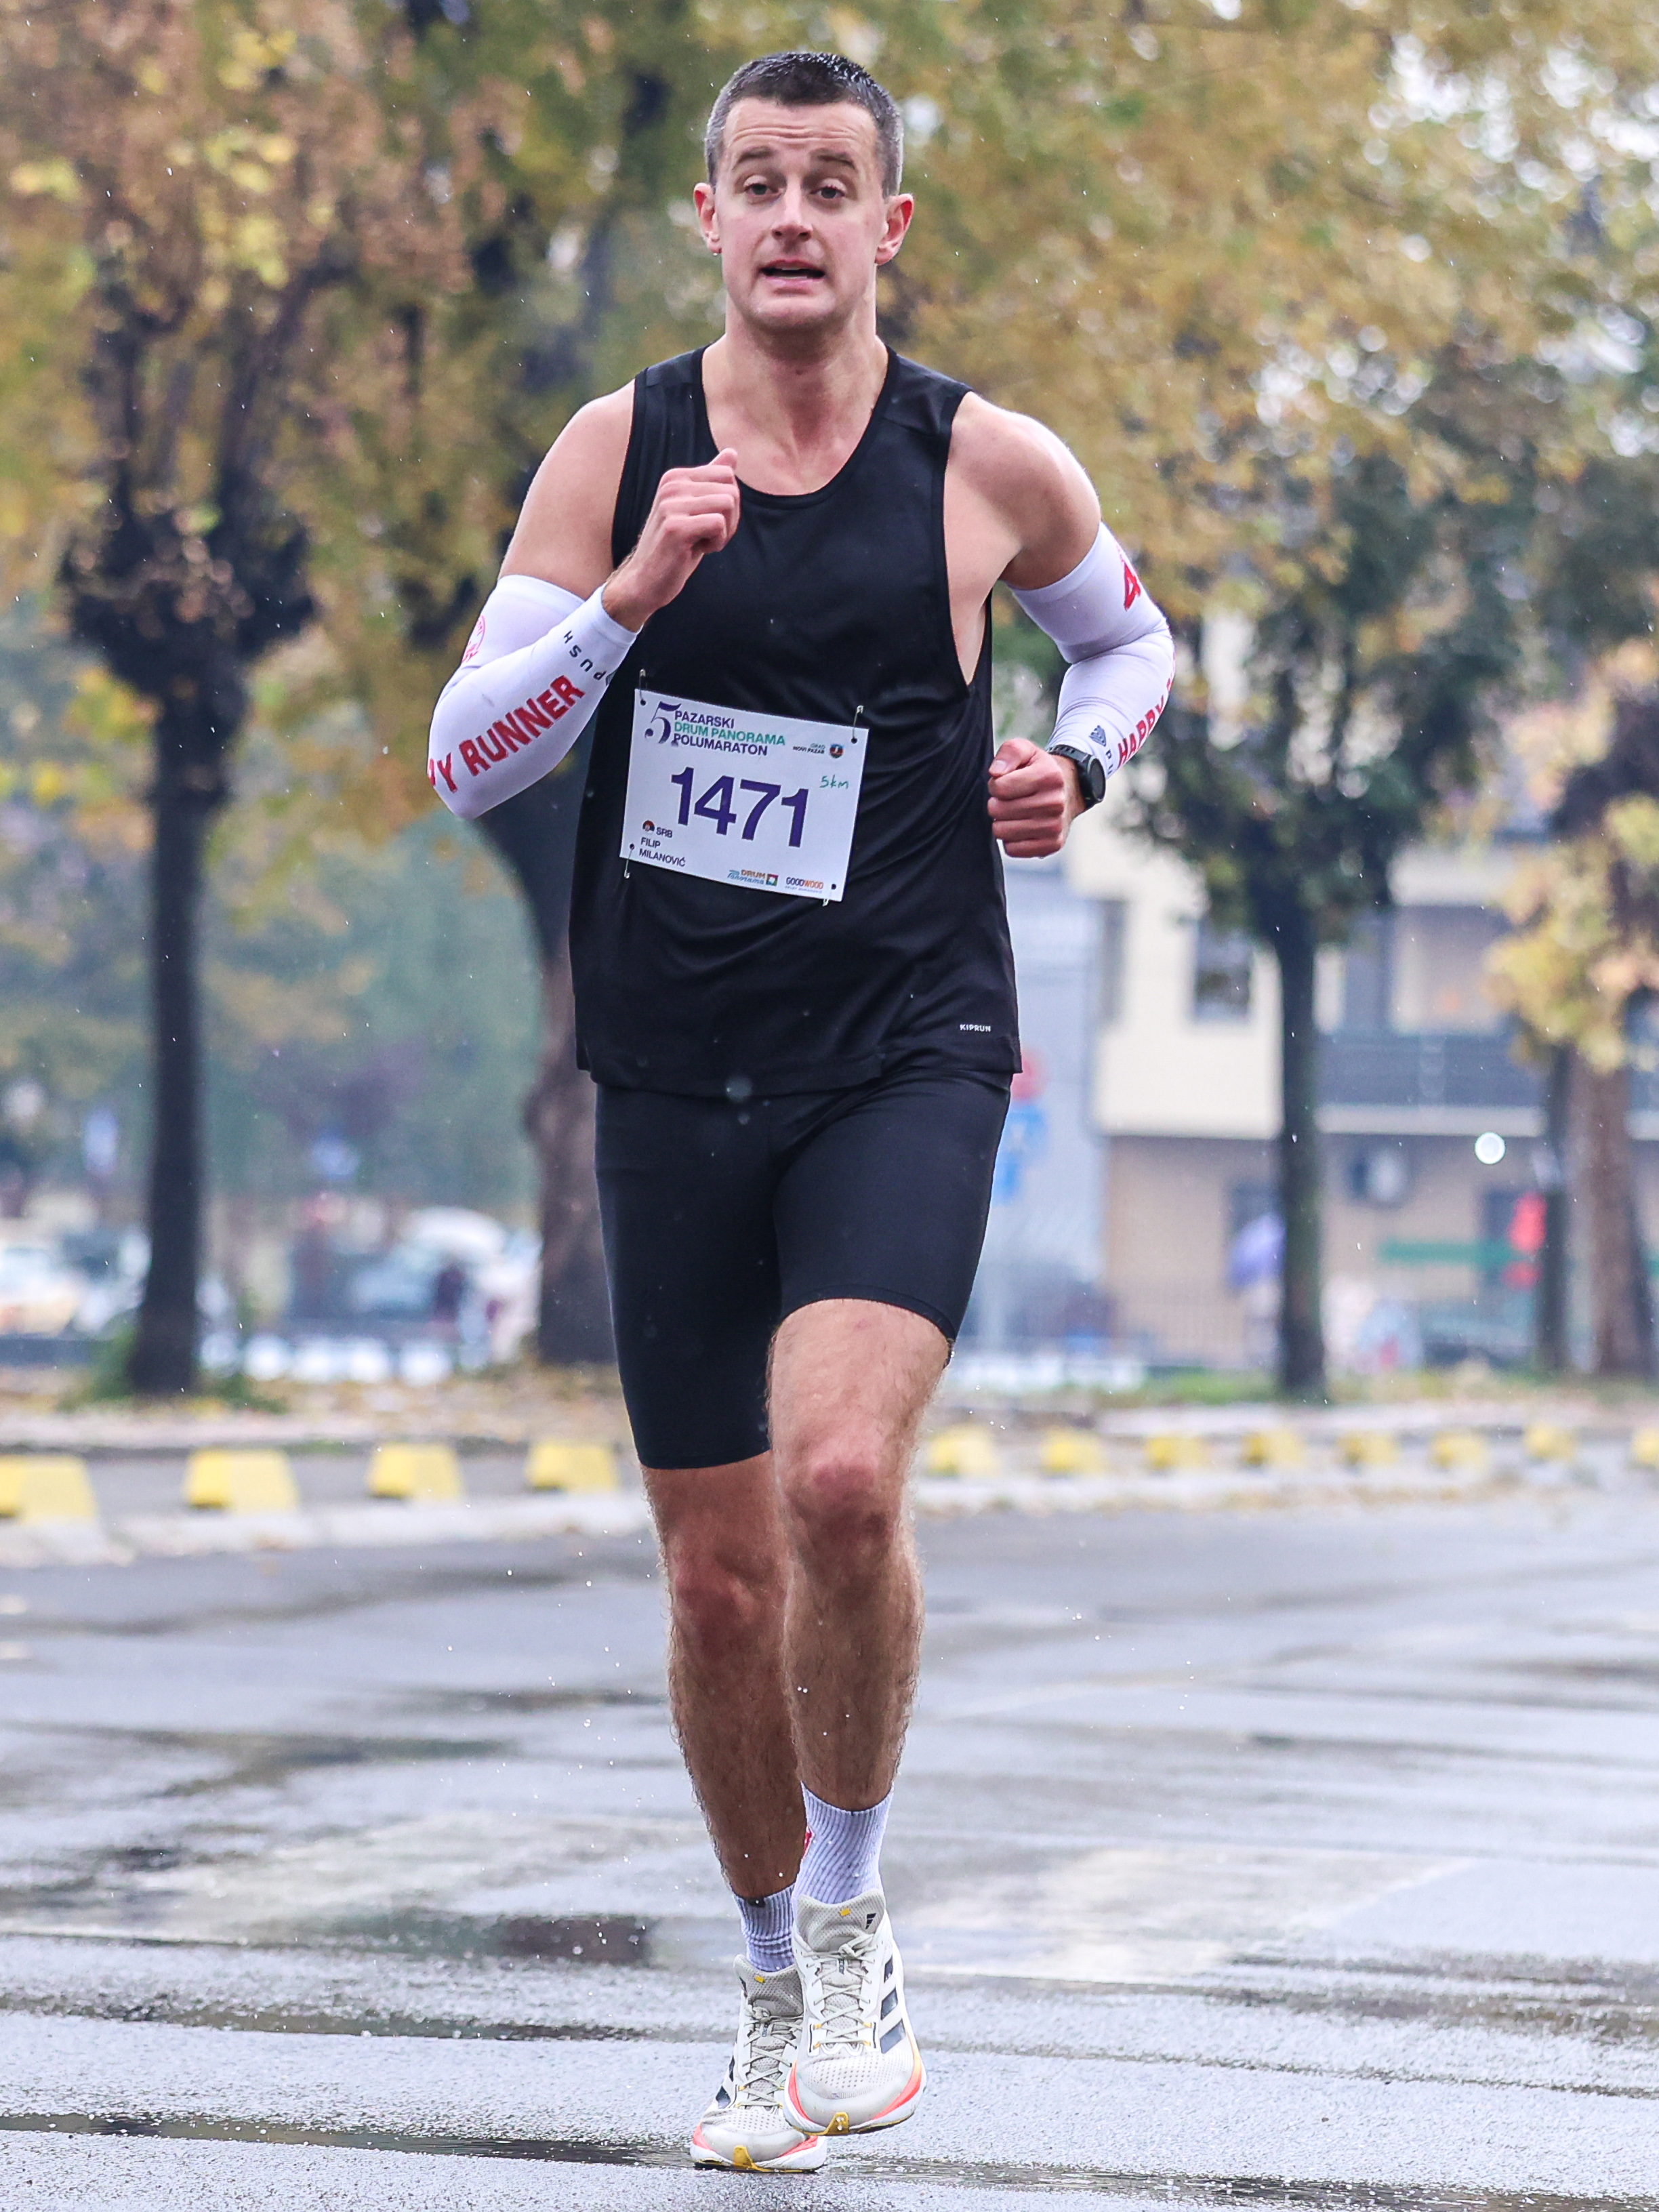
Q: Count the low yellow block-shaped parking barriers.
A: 12